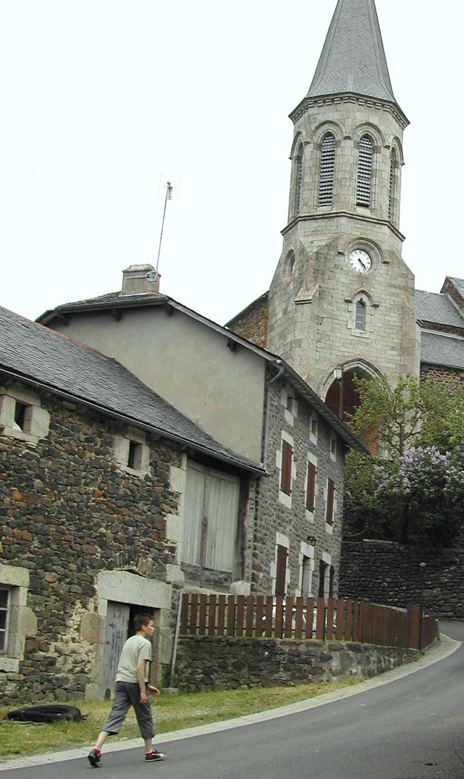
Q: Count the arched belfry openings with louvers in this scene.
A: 4